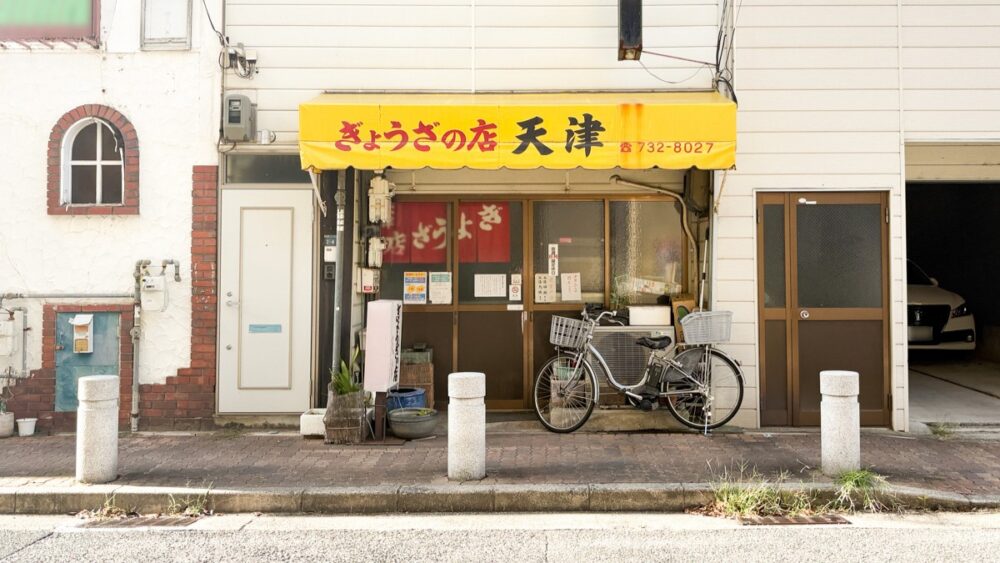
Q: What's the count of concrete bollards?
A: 3